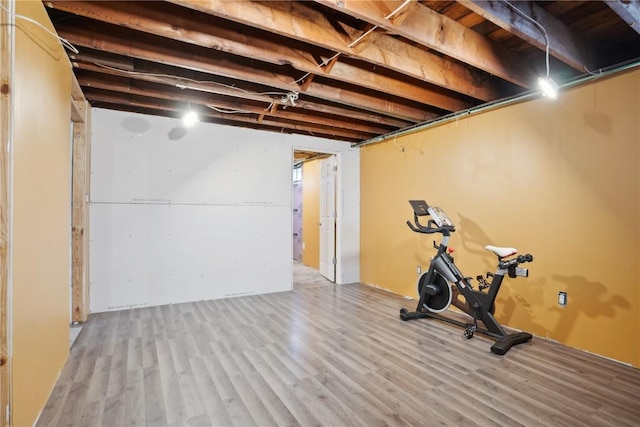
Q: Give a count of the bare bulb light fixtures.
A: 2